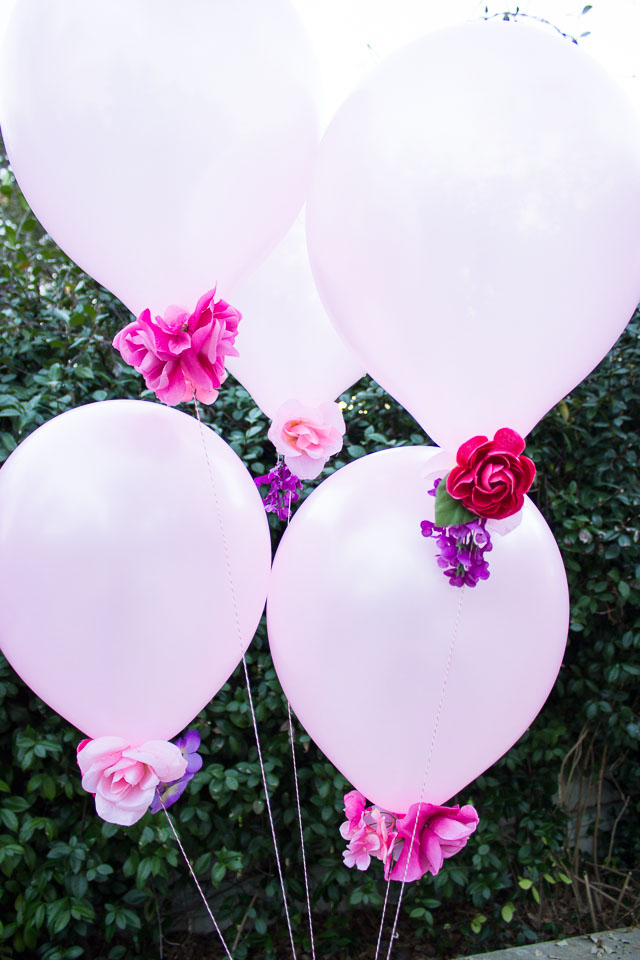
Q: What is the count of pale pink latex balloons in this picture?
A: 5